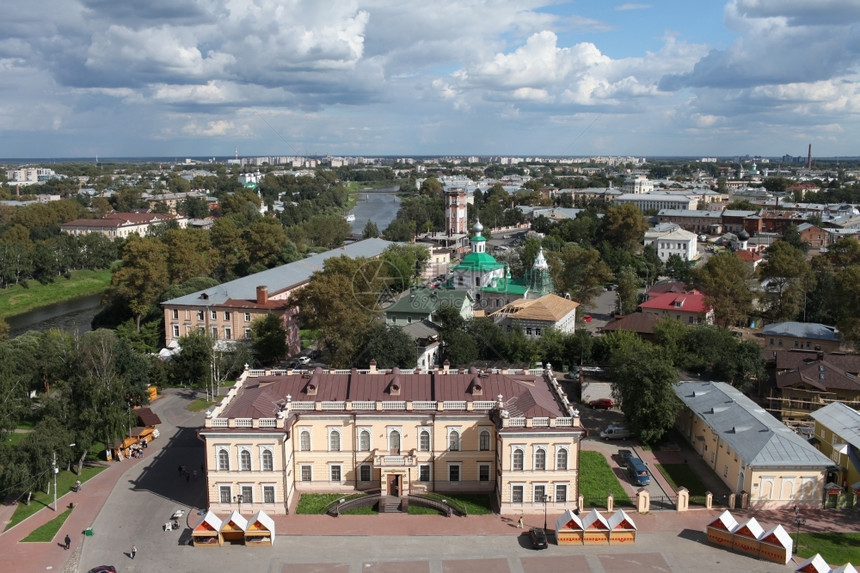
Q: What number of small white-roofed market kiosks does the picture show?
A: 11